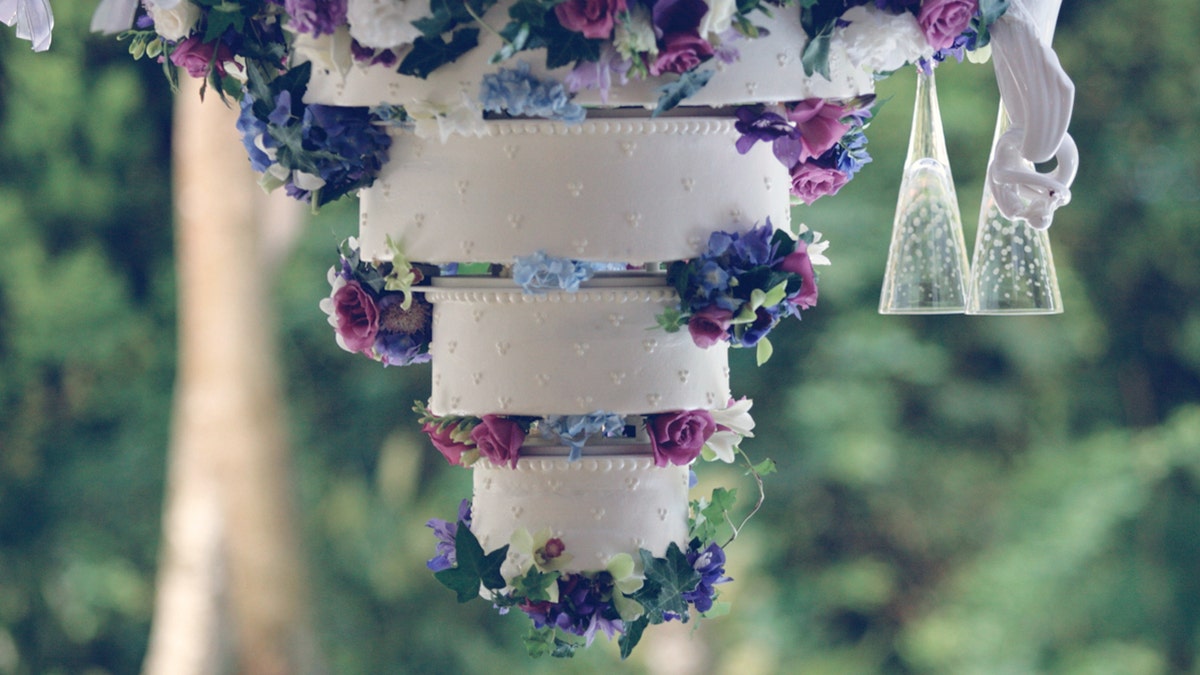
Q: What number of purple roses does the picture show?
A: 12